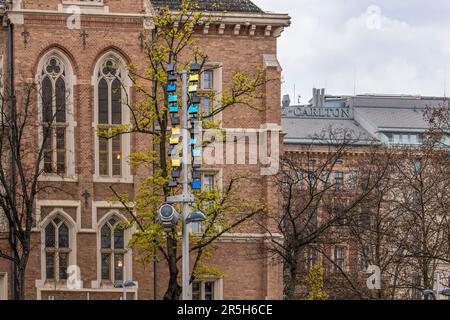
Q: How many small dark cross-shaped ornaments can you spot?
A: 4